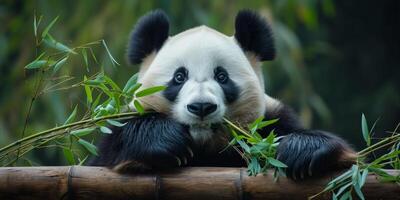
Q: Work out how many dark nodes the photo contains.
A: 3